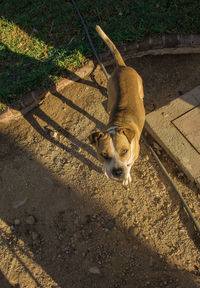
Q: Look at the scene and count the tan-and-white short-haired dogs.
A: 1